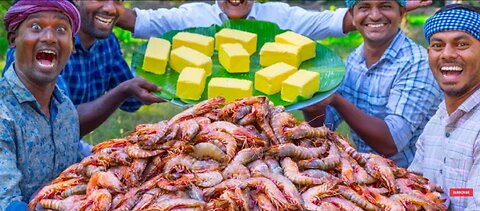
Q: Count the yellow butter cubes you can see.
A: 11